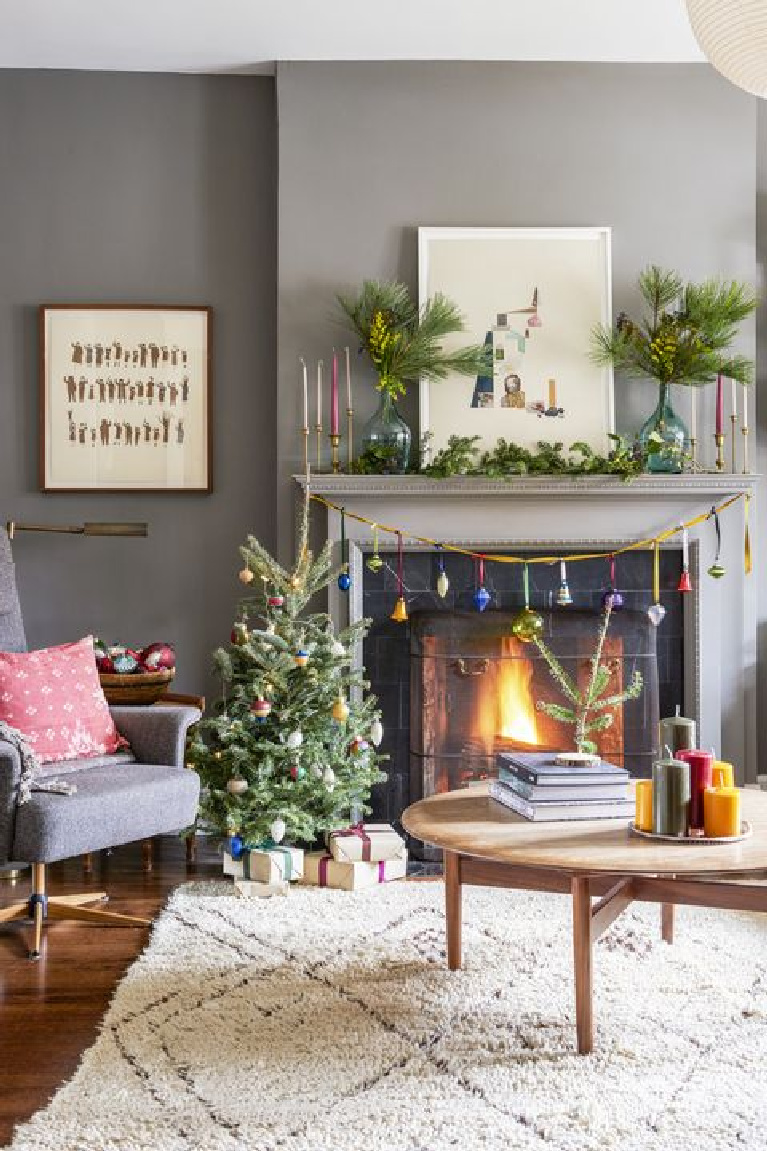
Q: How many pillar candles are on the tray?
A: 6